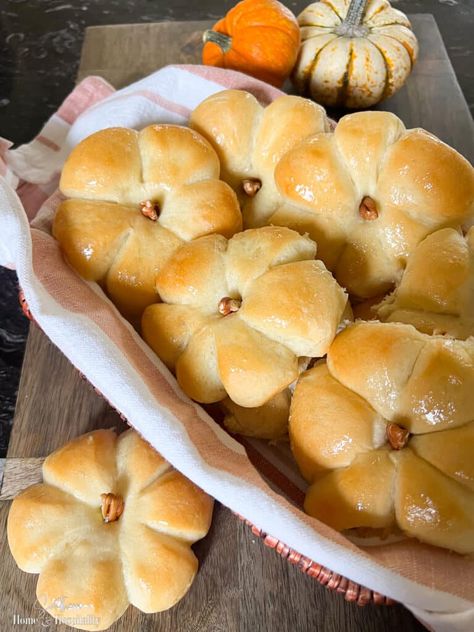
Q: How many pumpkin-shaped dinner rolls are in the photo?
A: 7